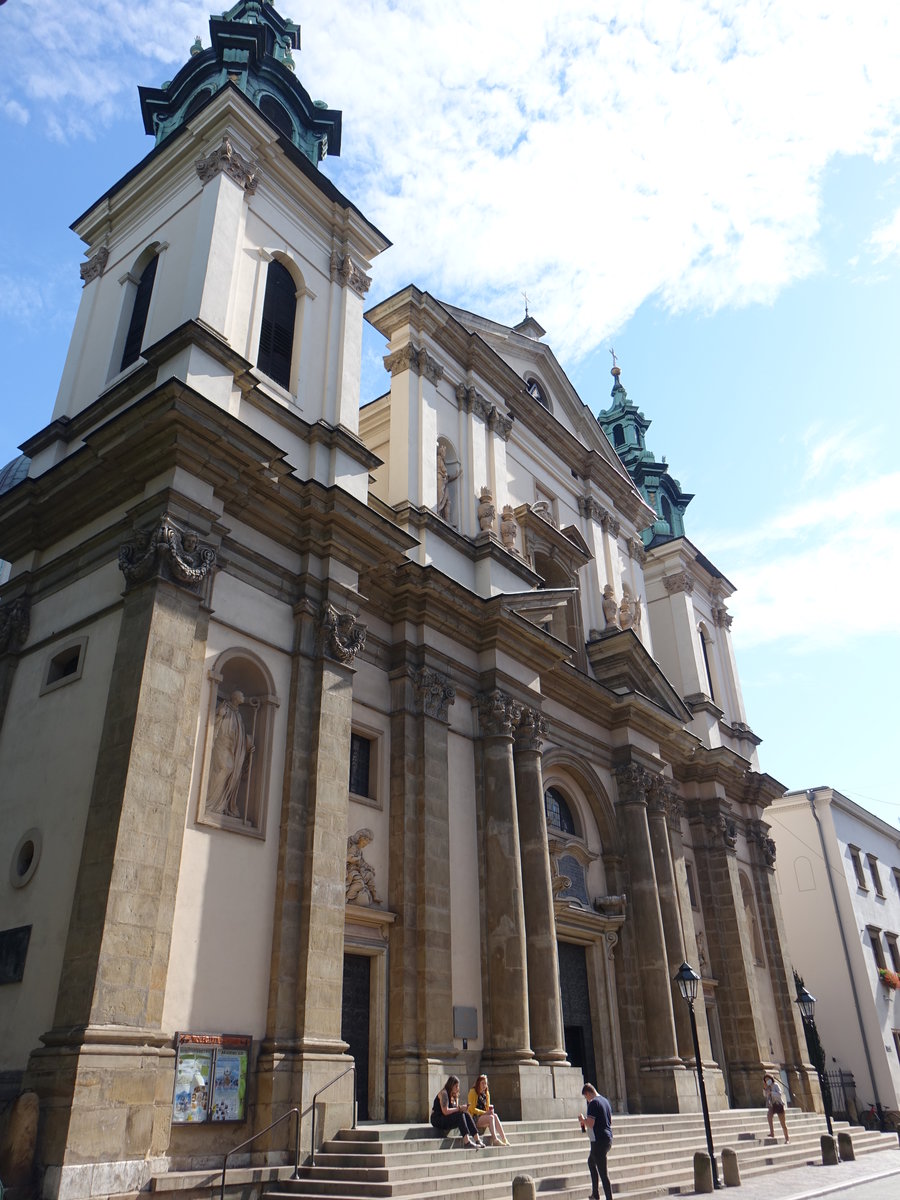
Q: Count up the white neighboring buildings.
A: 1